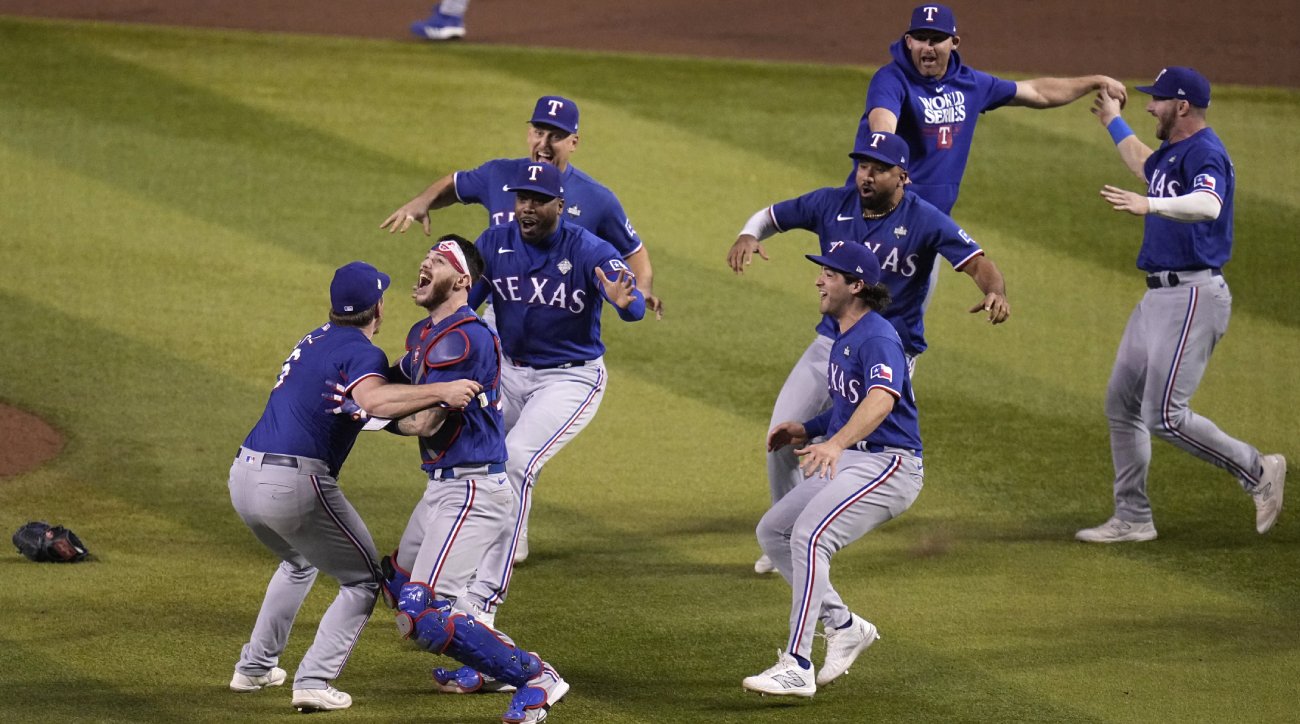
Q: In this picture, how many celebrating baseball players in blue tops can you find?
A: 8